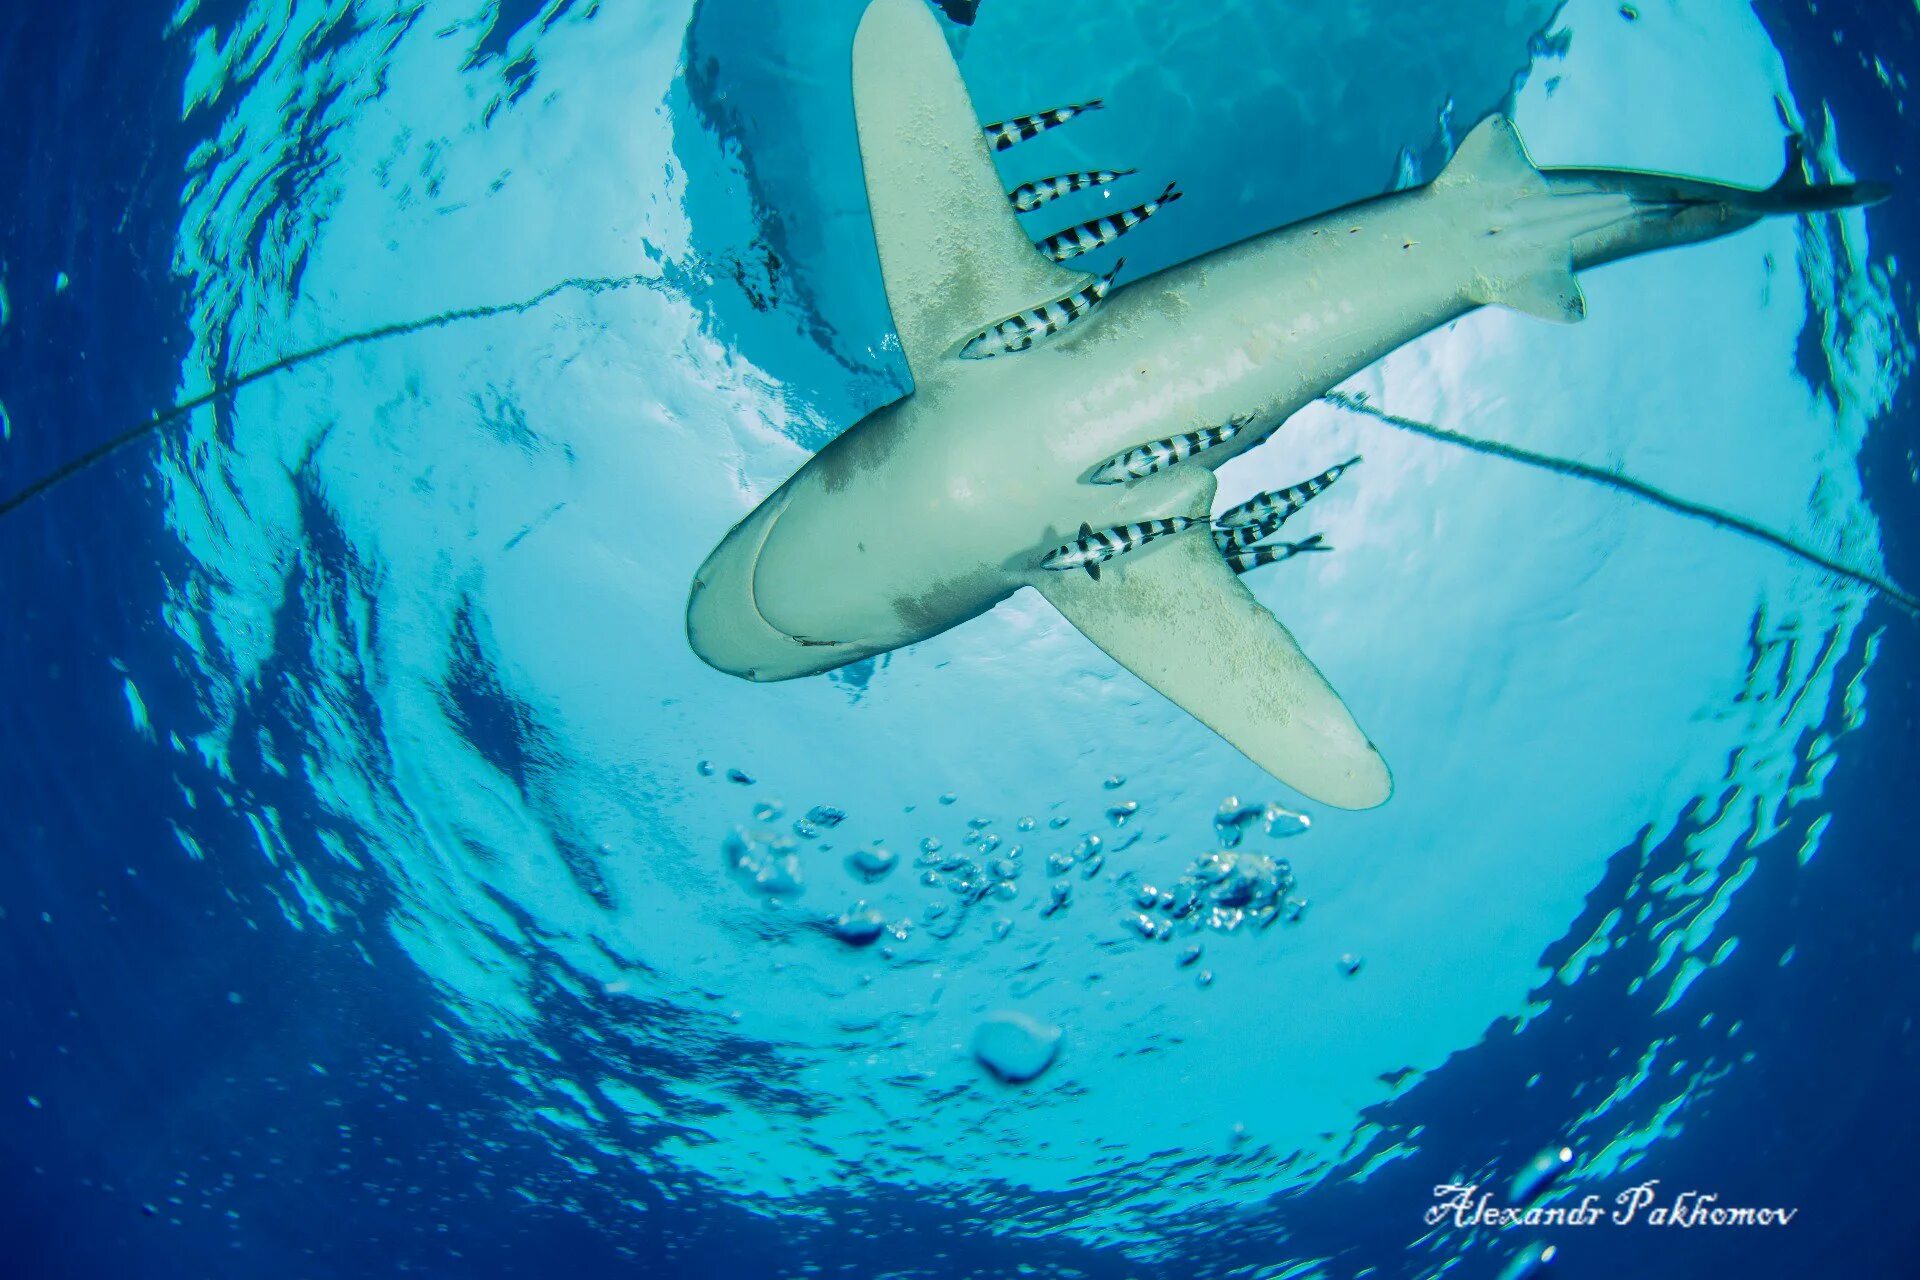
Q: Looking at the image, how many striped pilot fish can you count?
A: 9